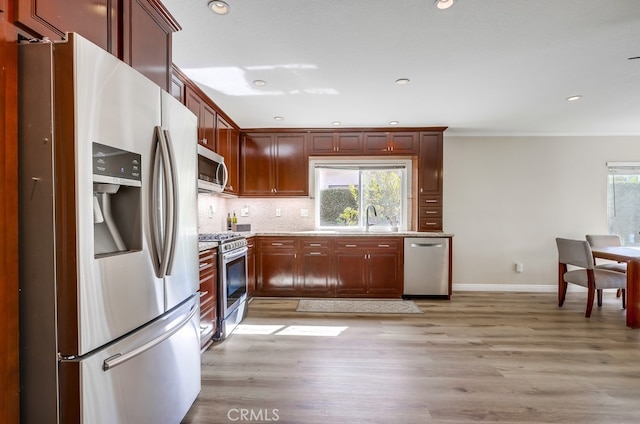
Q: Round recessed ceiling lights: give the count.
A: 8